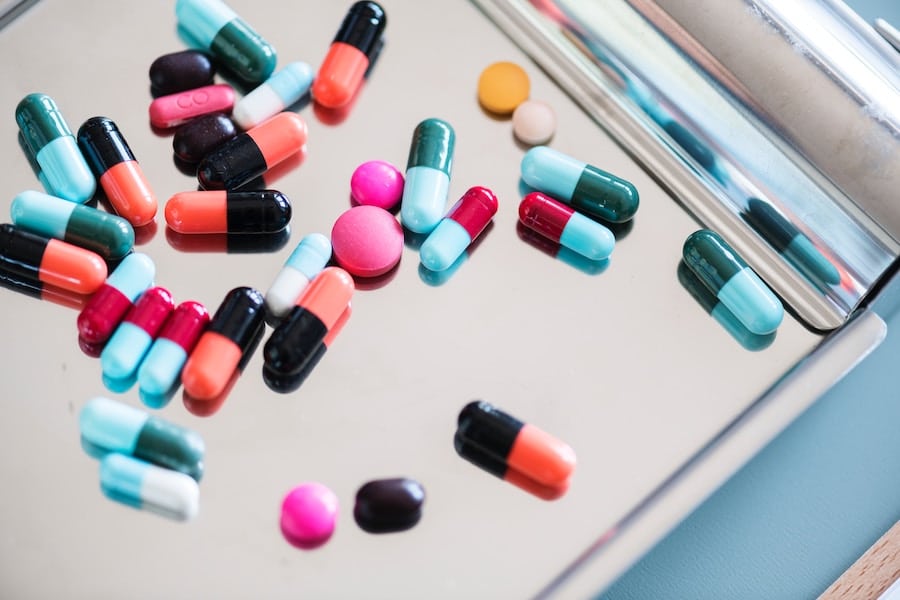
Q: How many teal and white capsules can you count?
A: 3